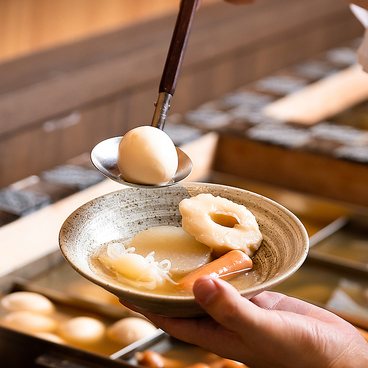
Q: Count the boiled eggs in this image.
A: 6